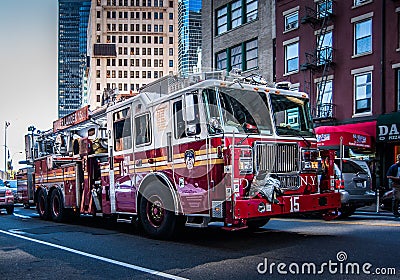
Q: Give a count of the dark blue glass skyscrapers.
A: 2